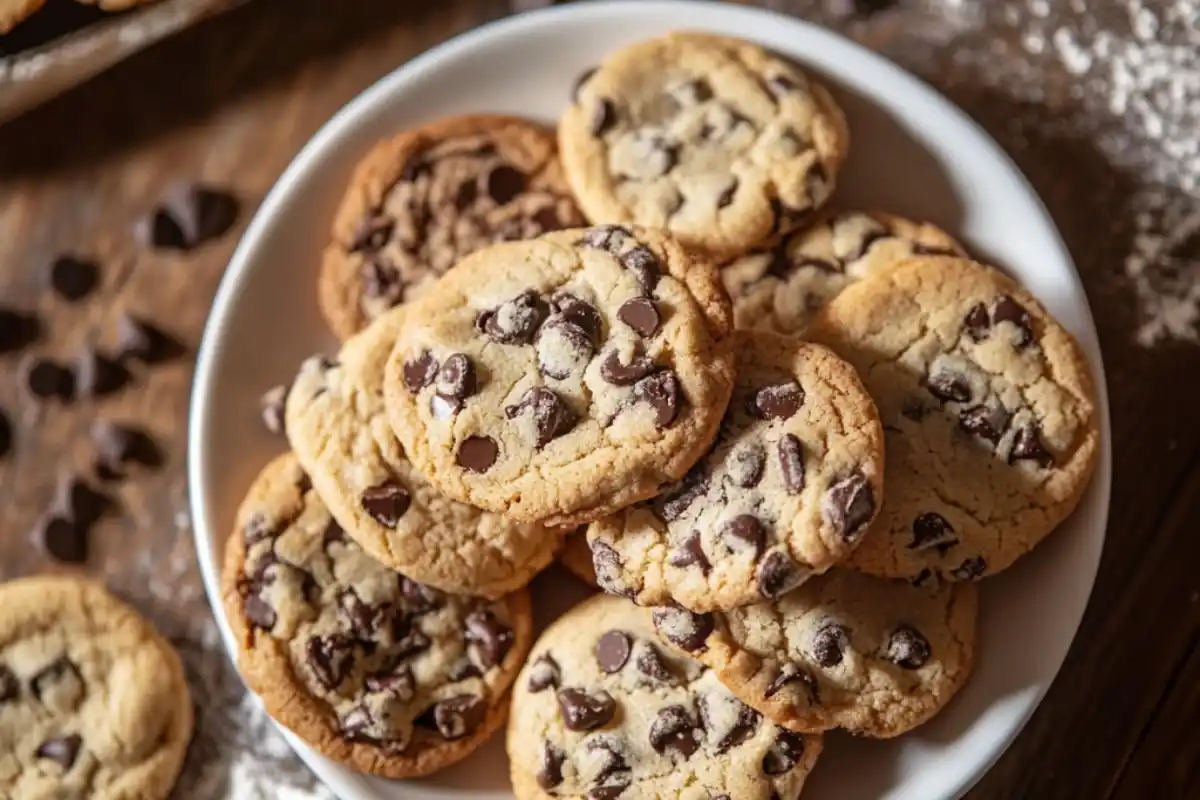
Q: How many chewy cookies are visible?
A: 11